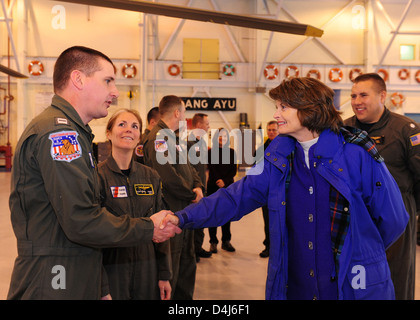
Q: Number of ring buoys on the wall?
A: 14